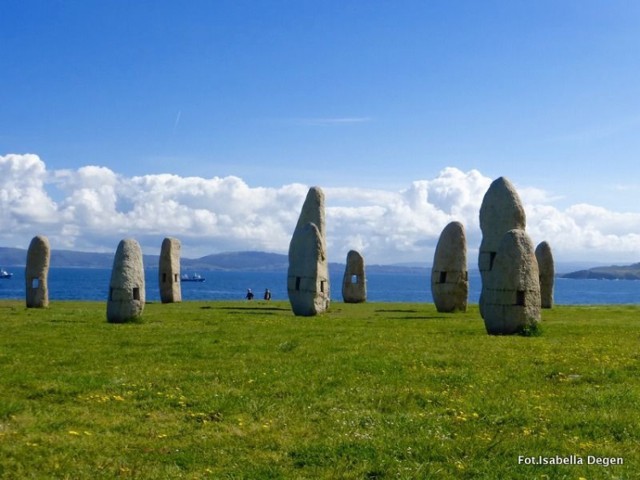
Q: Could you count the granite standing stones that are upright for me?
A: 9